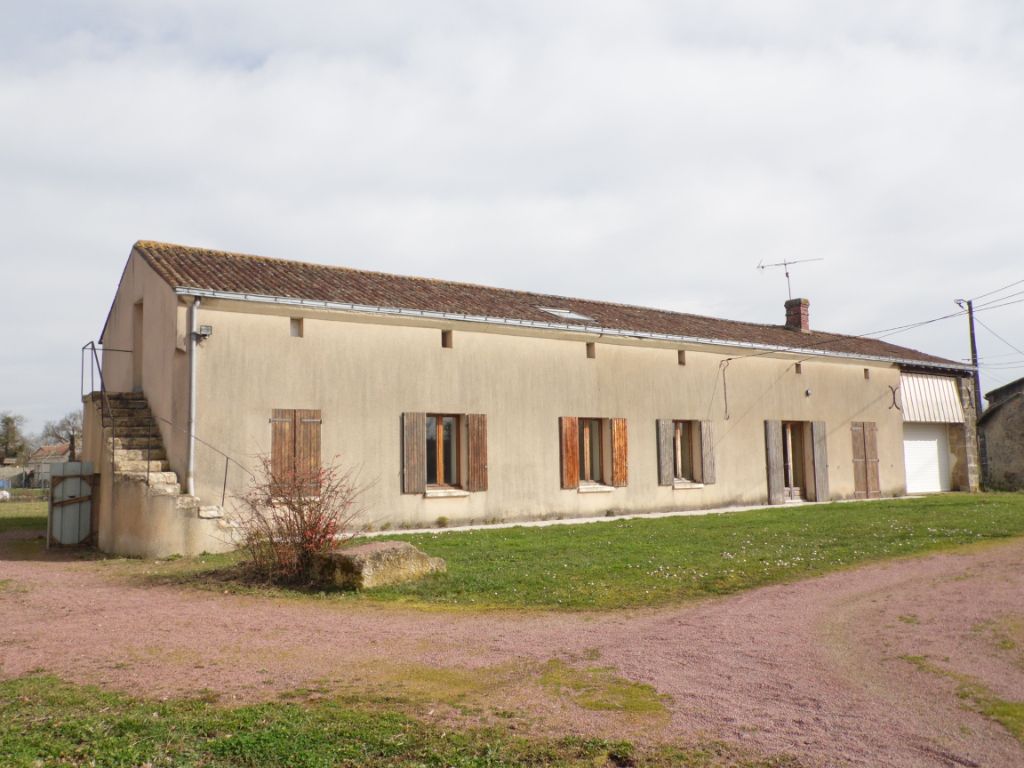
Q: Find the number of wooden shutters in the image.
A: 12